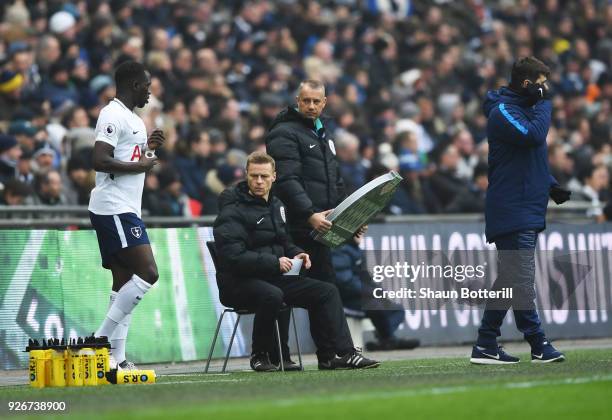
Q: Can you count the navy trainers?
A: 2